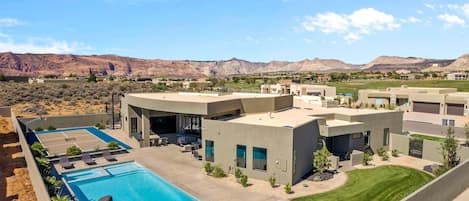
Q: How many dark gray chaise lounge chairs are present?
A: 3